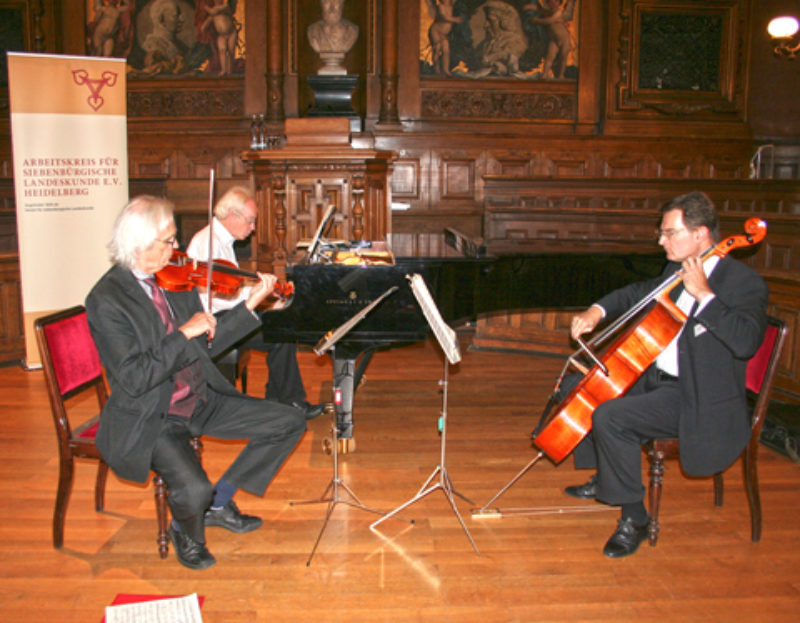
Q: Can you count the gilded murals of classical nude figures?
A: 2